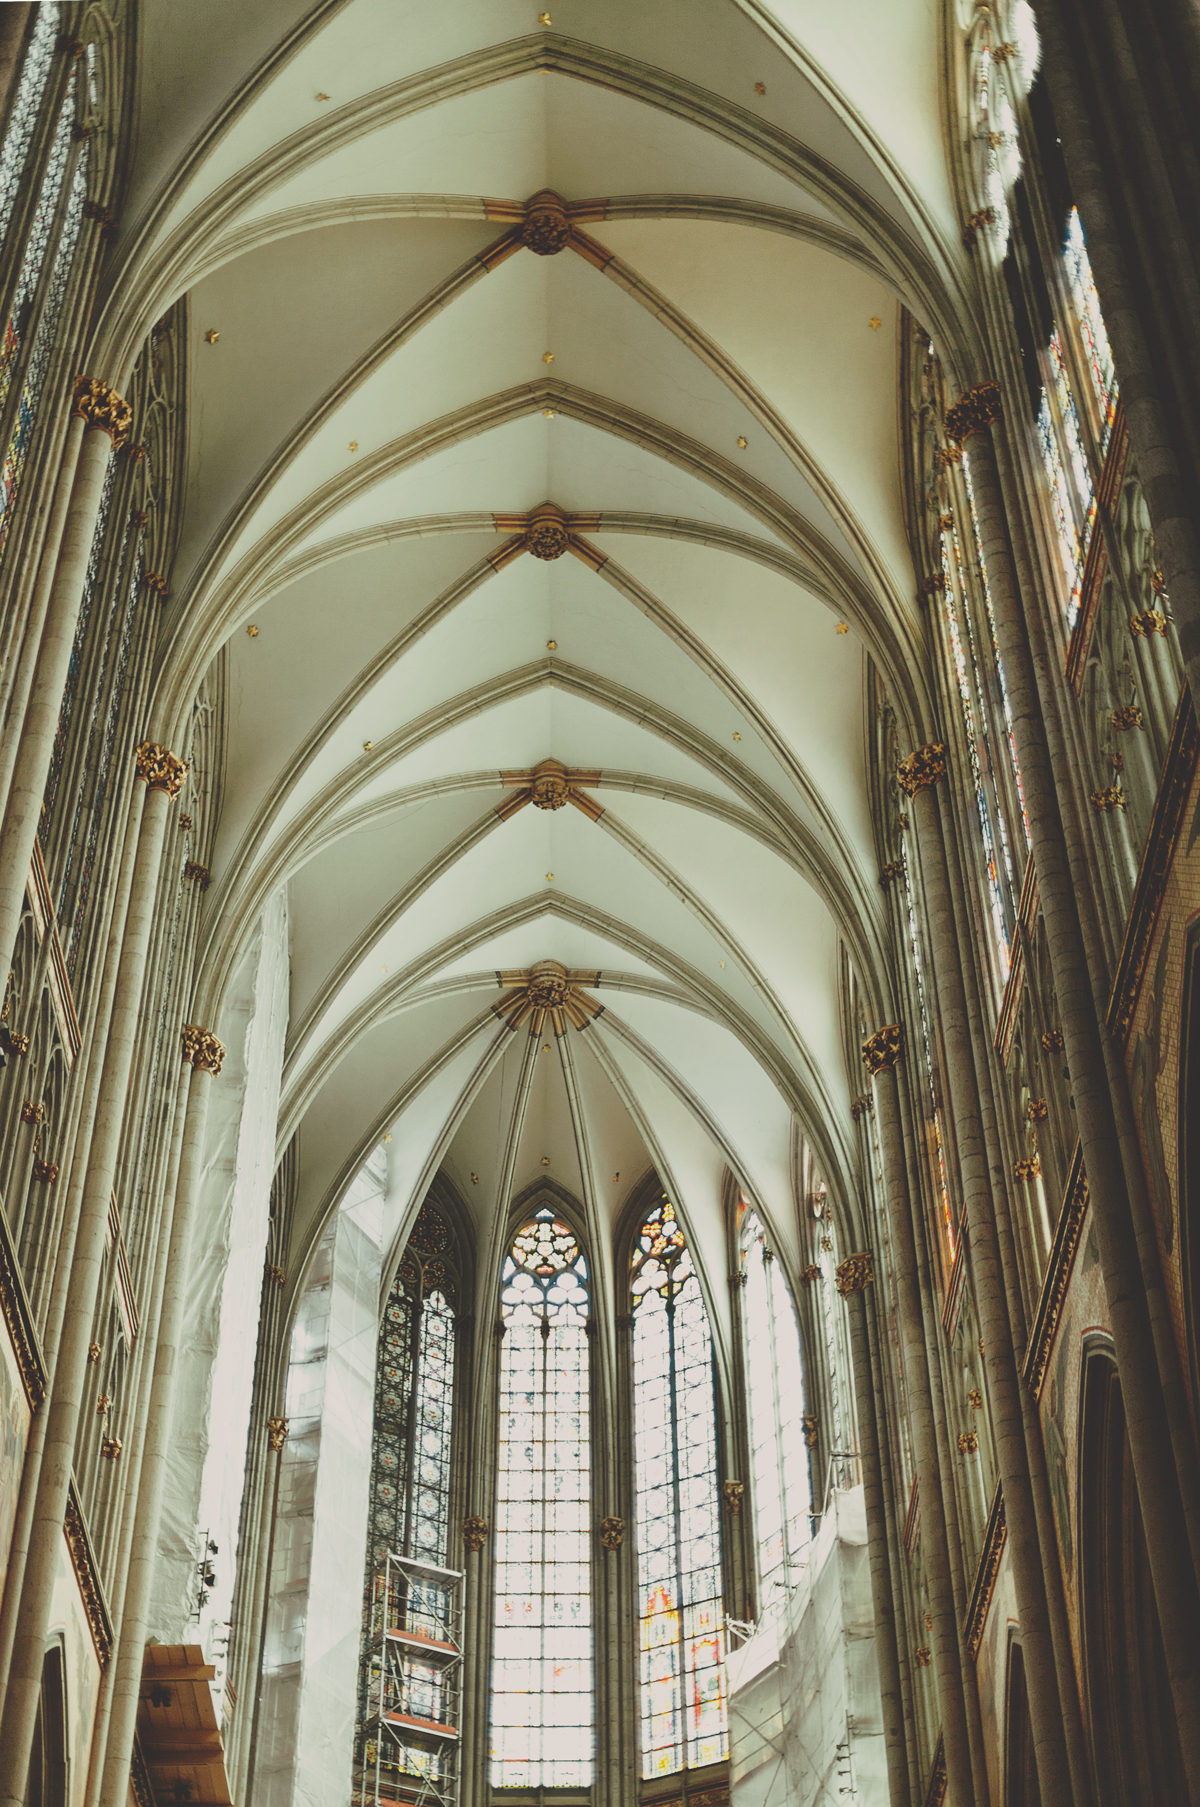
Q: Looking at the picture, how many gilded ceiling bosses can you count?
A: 4